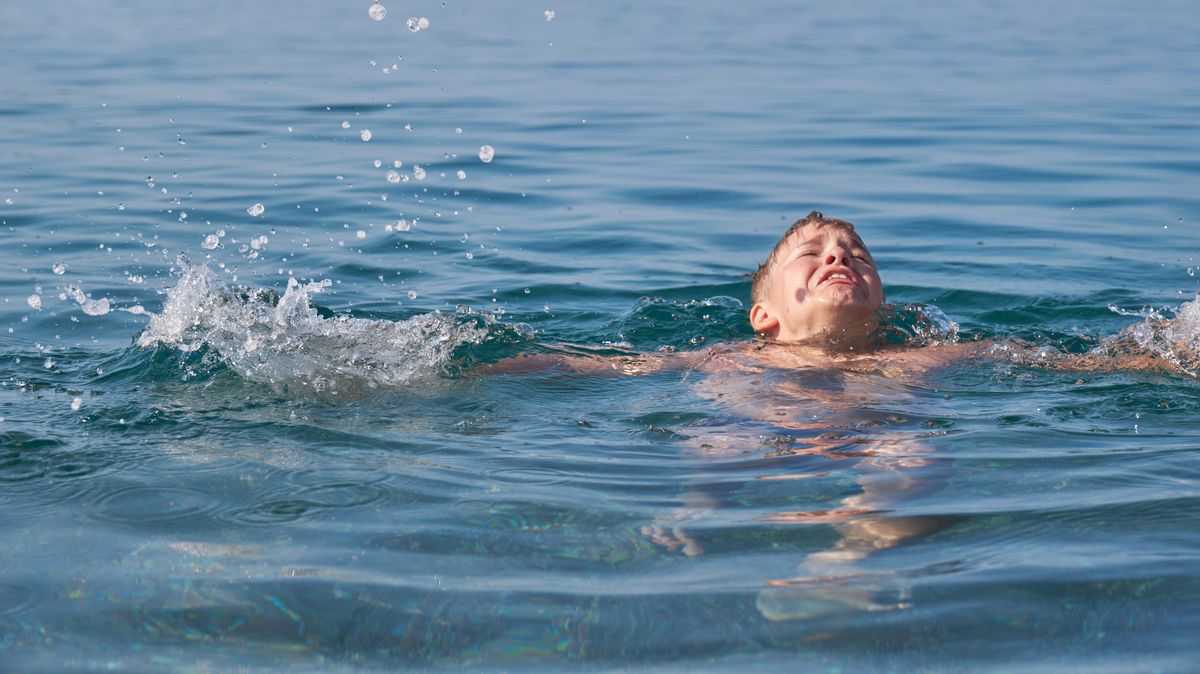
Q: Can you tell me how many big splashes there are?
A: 2